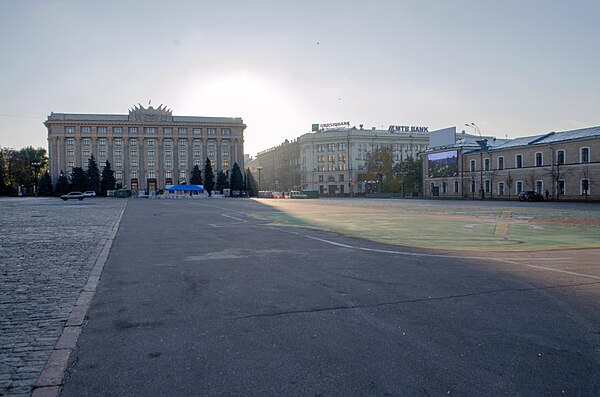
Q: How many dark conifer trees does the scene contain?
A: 10